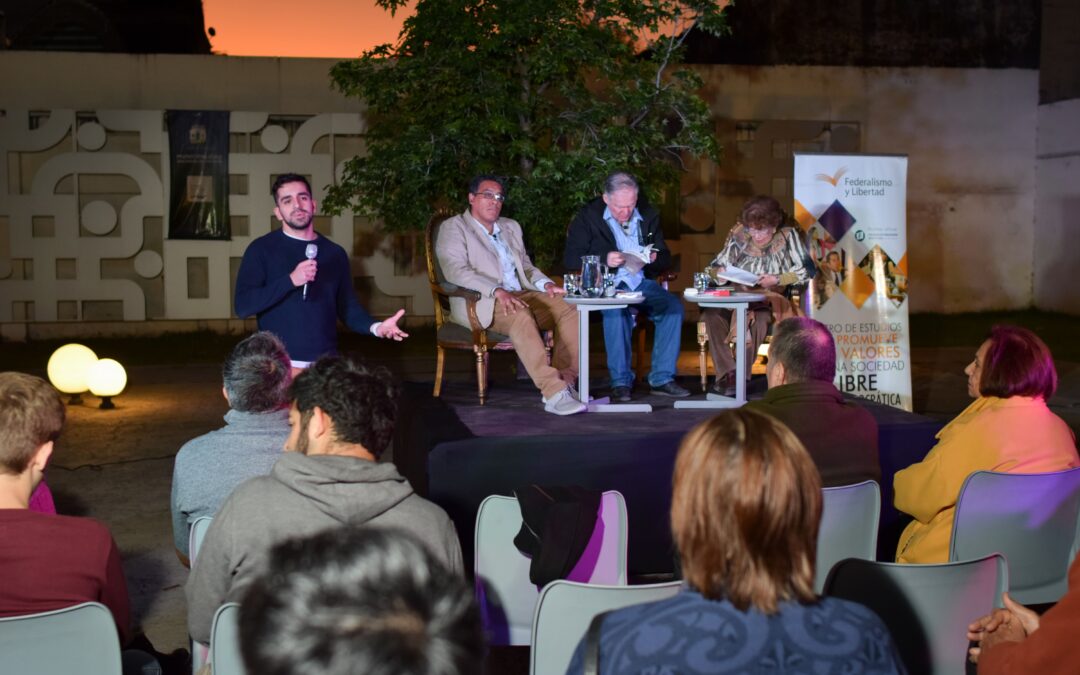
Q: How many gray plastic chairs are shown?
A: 8